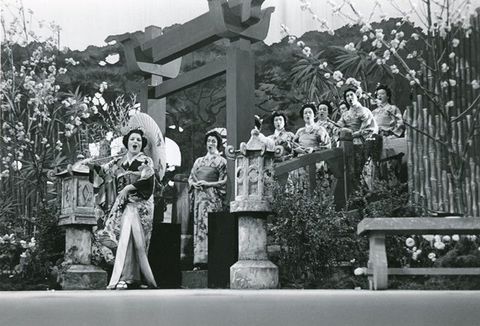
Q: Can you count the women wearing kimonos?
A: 8